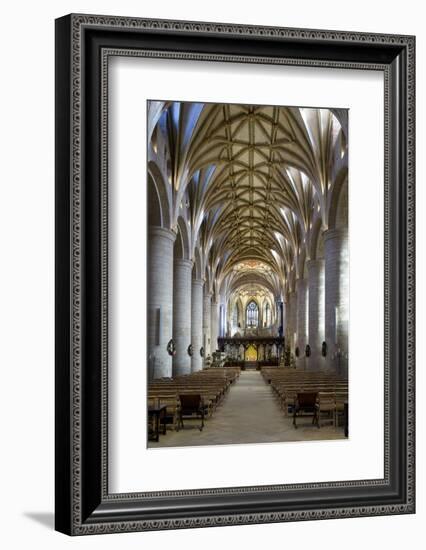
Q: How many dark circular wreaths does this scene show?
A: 6